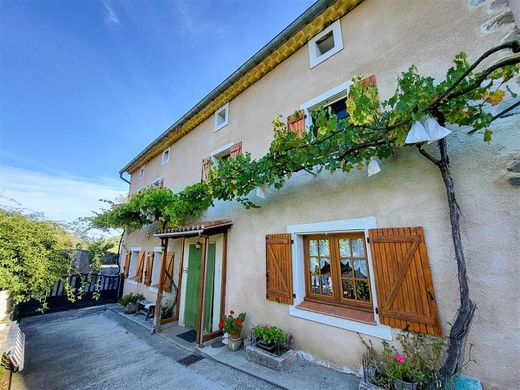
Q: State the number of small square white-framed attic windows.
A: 4